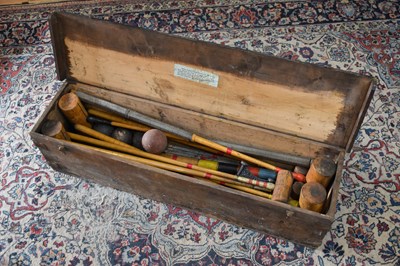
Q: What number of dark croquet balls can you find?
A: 3